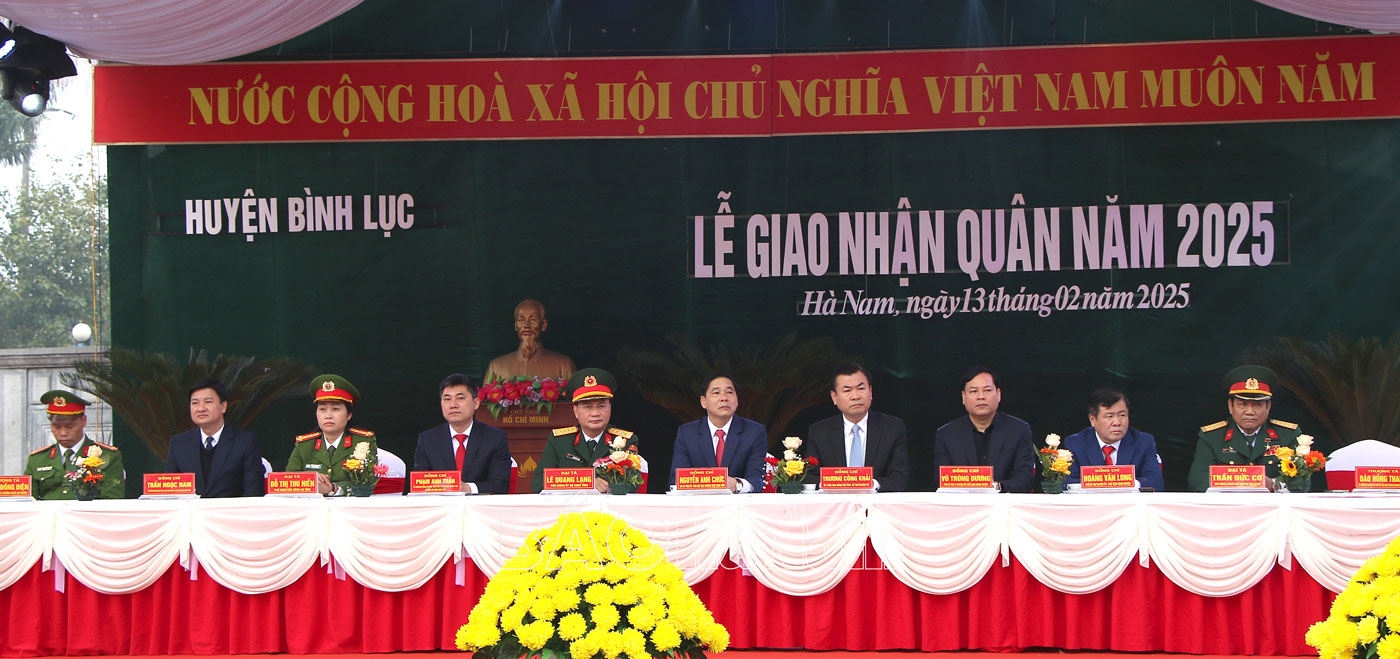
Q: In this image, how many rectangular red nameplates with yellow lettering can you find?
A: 11